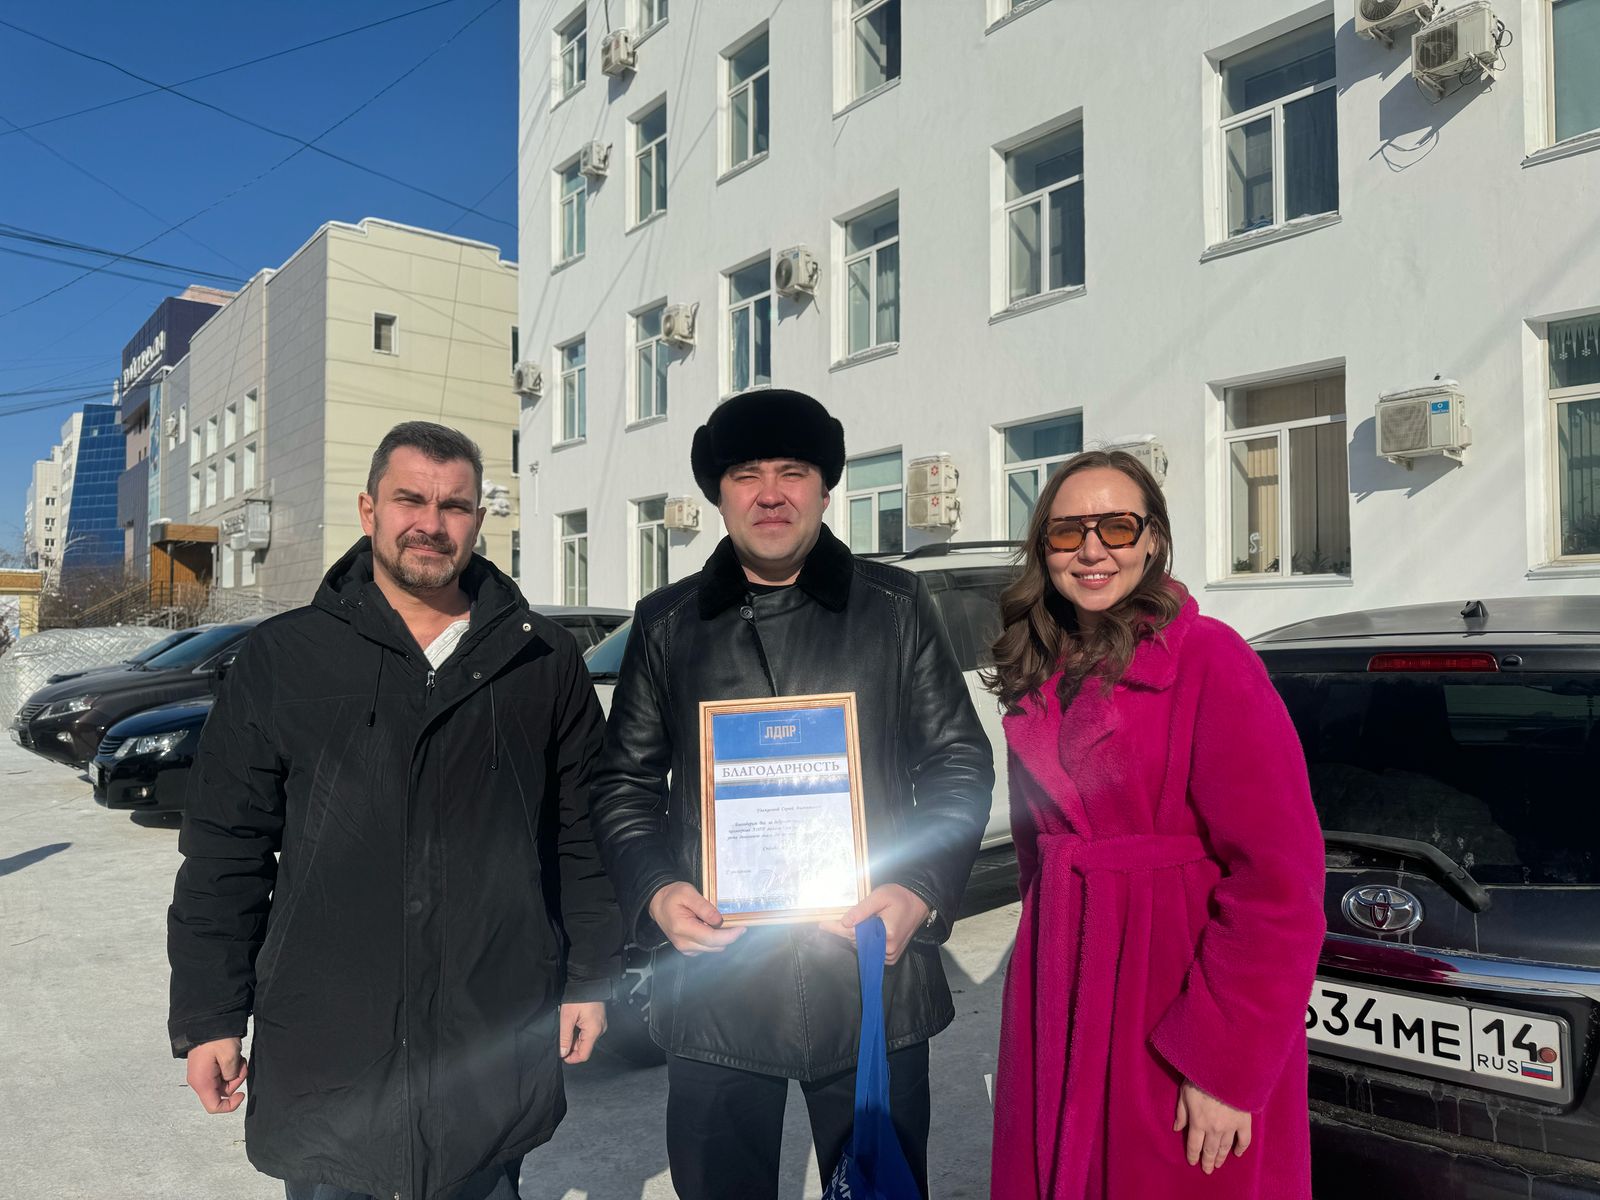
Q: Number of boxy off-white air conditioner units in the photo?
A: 12